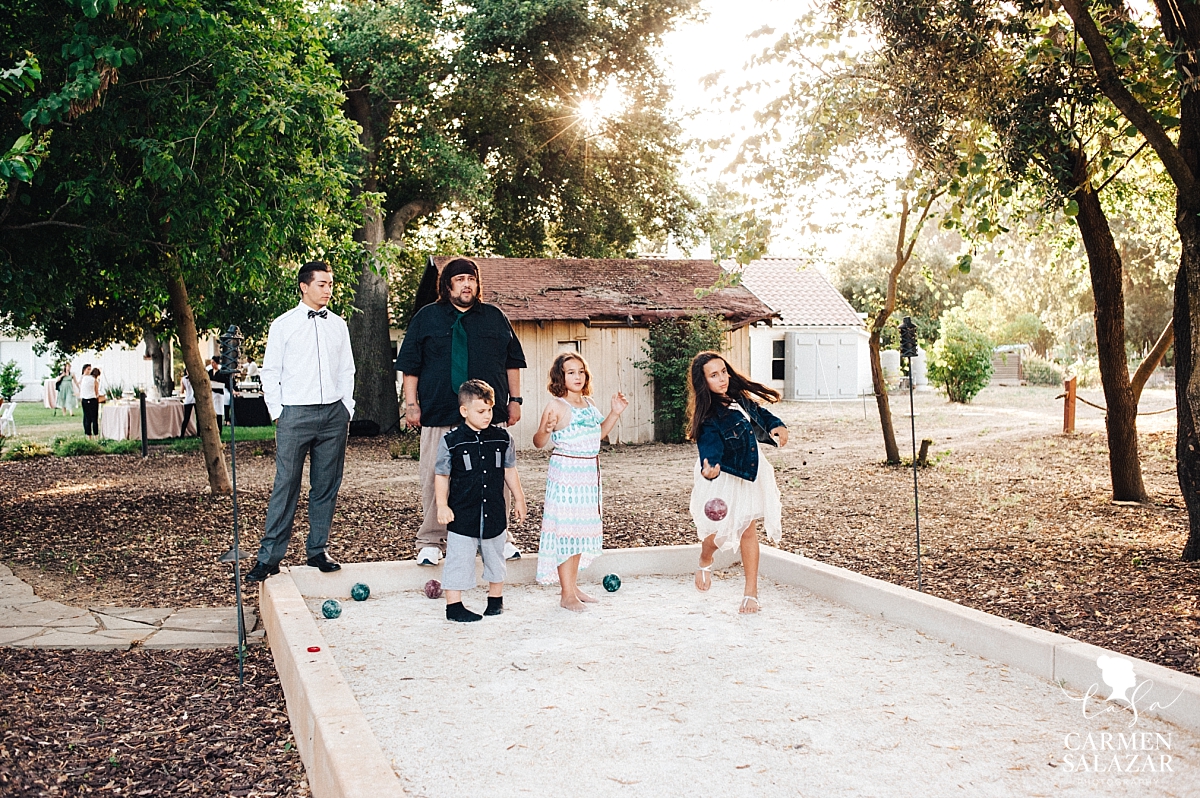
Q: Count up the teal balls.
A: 3